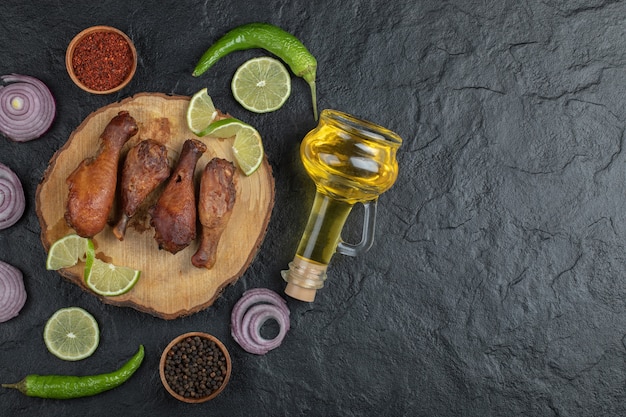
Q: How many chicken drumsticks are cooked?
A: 4